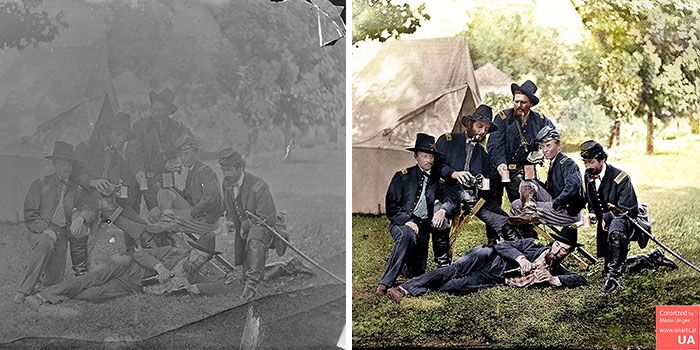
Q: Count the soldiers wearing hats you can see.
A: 6